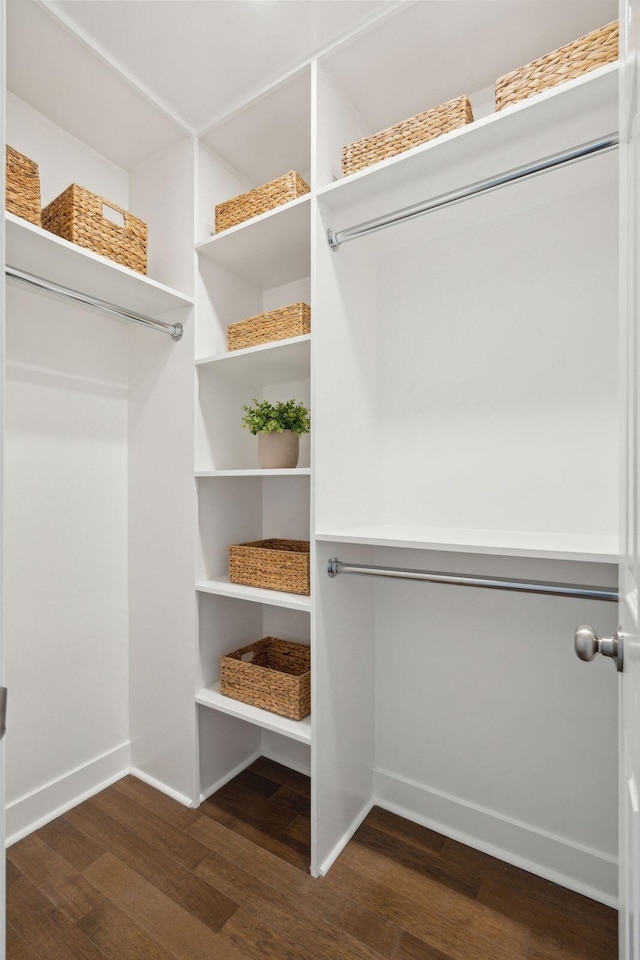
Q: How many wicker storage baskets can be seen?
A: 8